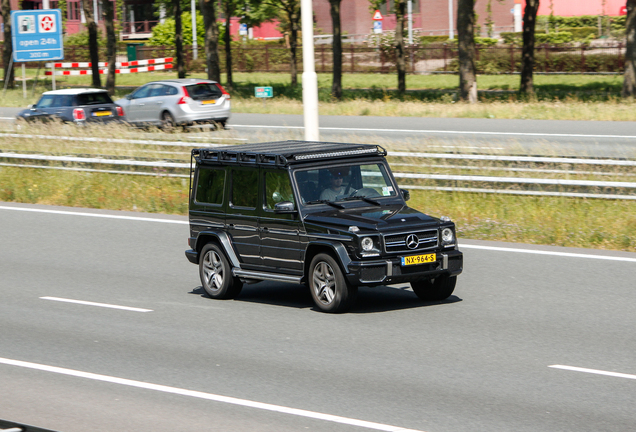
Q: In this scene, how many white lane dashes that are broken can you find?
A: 2